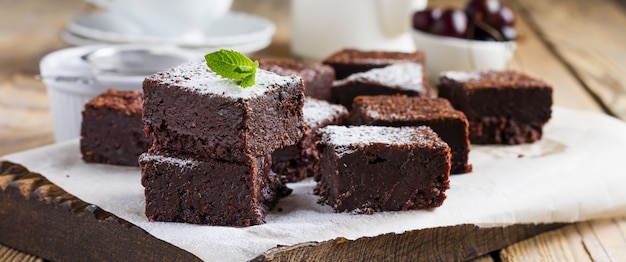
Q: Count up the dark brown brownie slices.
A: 10